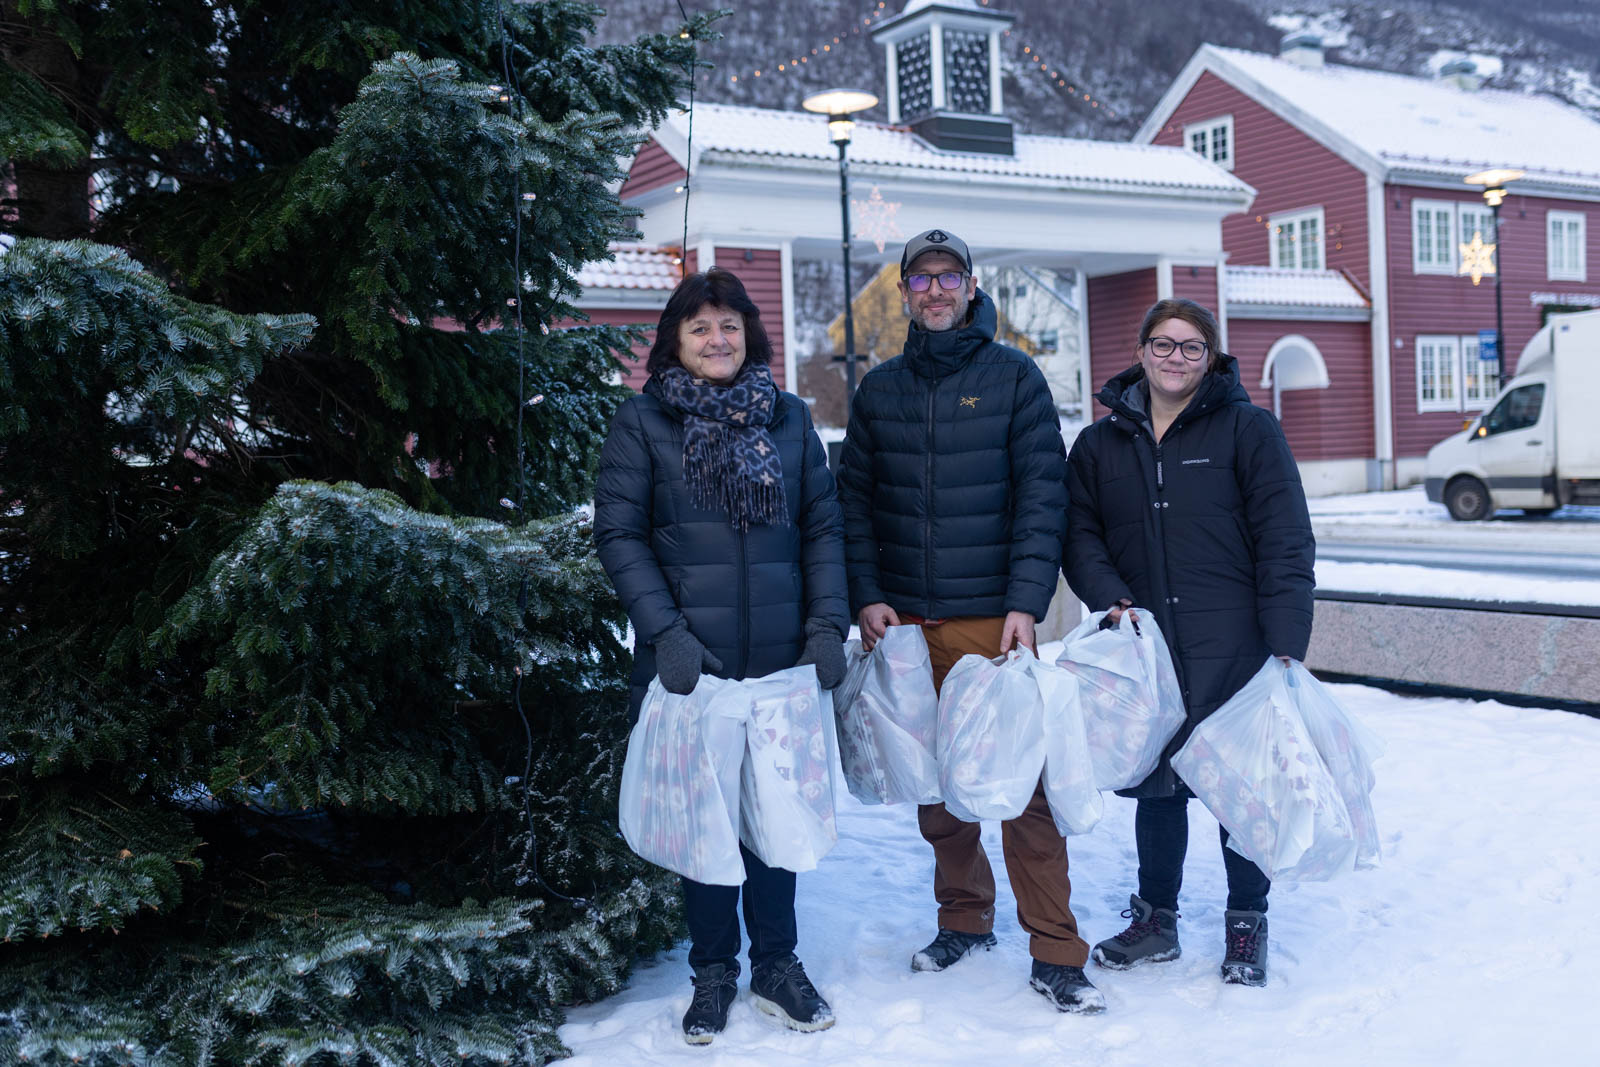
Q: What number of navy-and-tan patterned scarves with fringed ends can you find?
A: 1